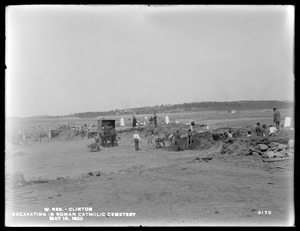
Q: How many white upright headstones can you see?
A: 3